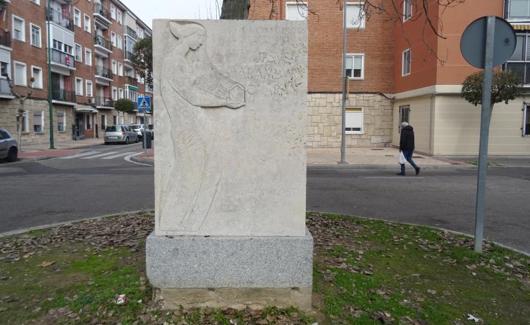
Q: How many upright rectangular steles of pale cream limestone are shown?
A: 1